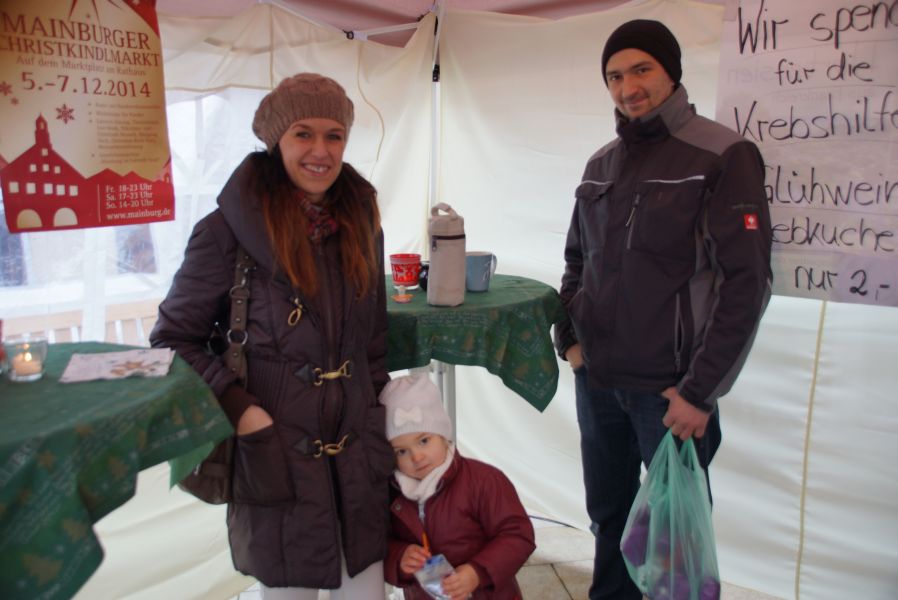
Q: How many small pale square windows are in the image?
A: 9